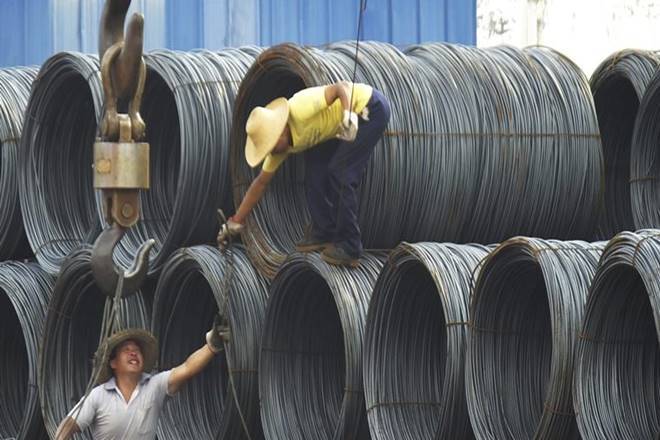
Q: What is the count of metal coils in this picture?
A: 13